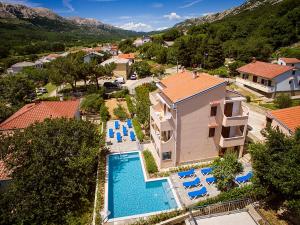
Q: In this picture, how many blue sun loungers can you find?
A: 12